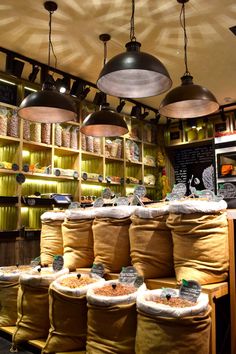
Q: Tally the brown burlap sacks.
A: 10